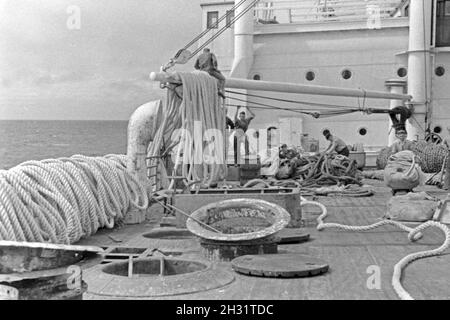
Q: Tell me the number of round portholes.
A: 7